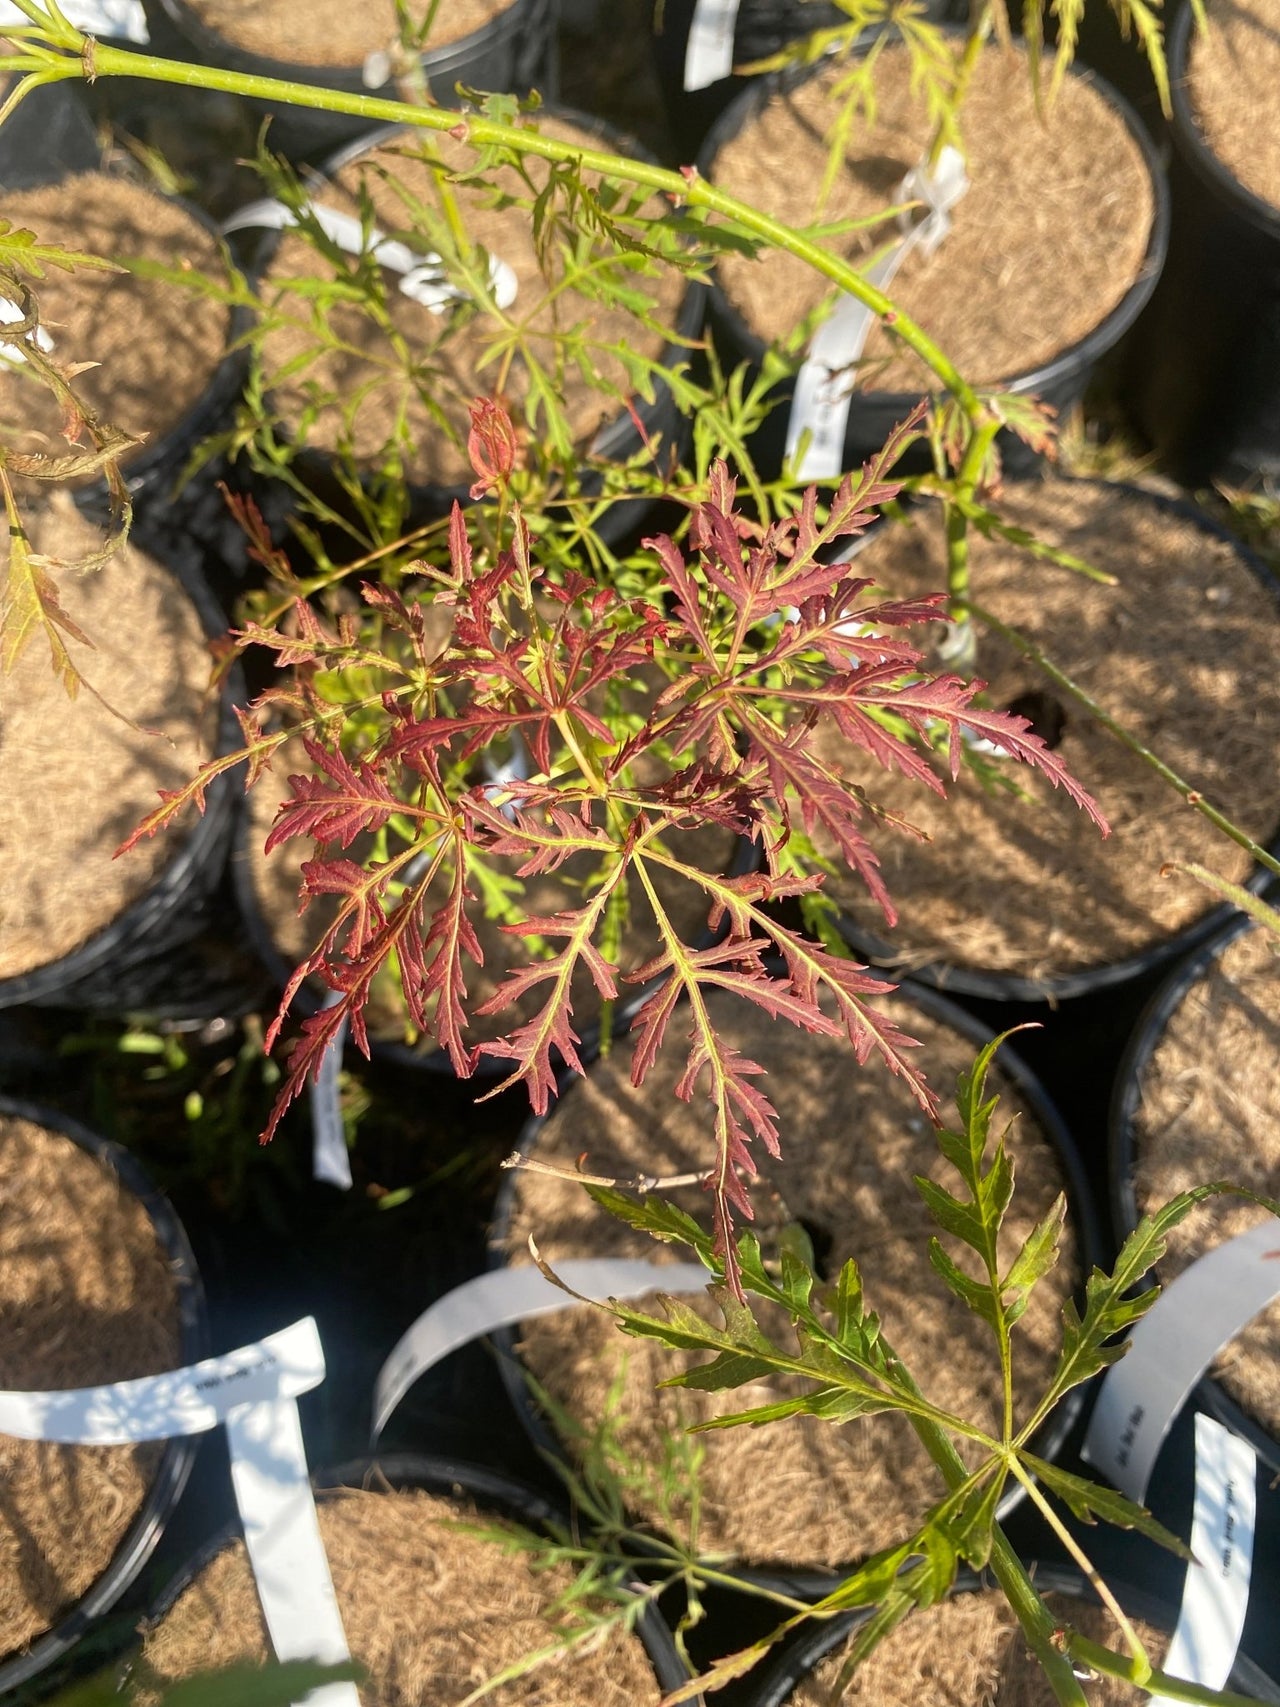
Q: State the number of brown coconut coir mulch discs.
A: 13